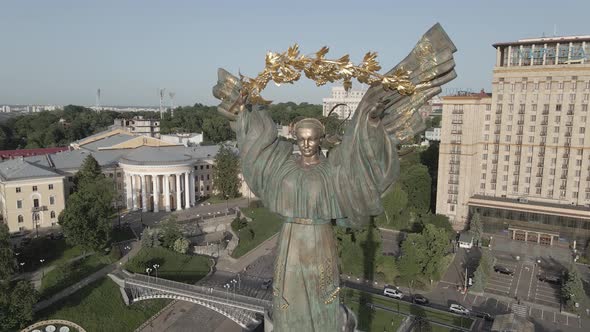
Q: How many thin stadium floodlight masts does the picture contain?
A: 3